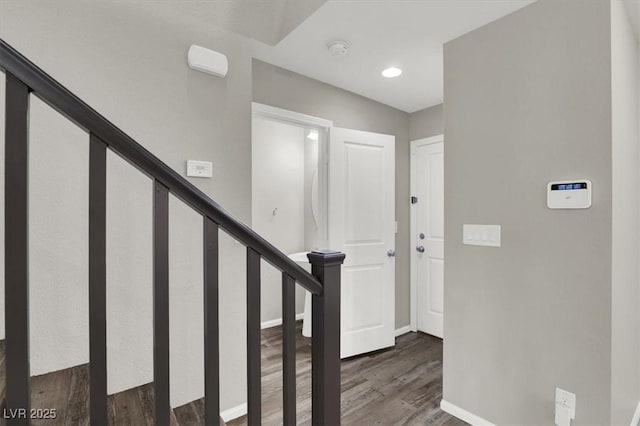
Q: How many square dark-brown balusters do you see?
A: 6